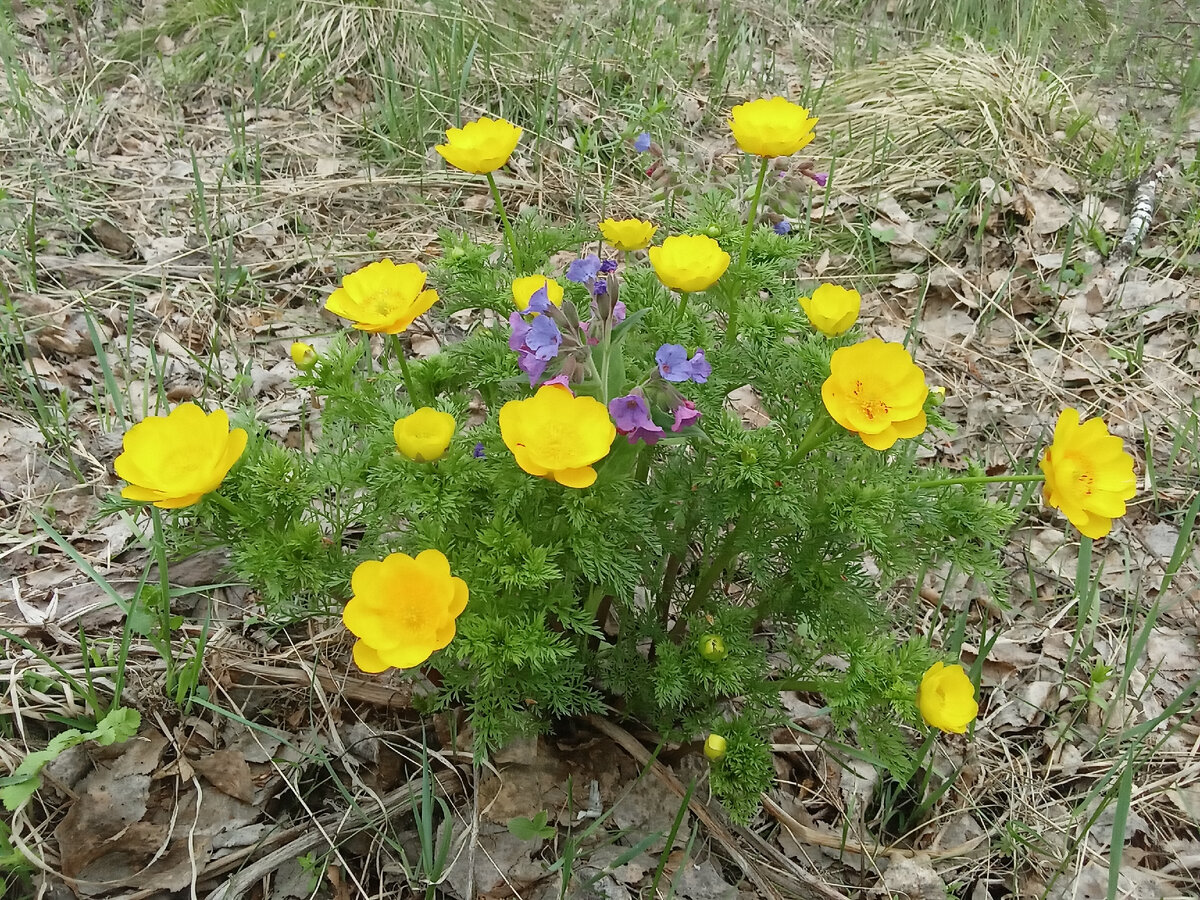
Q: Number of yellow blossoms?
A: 14